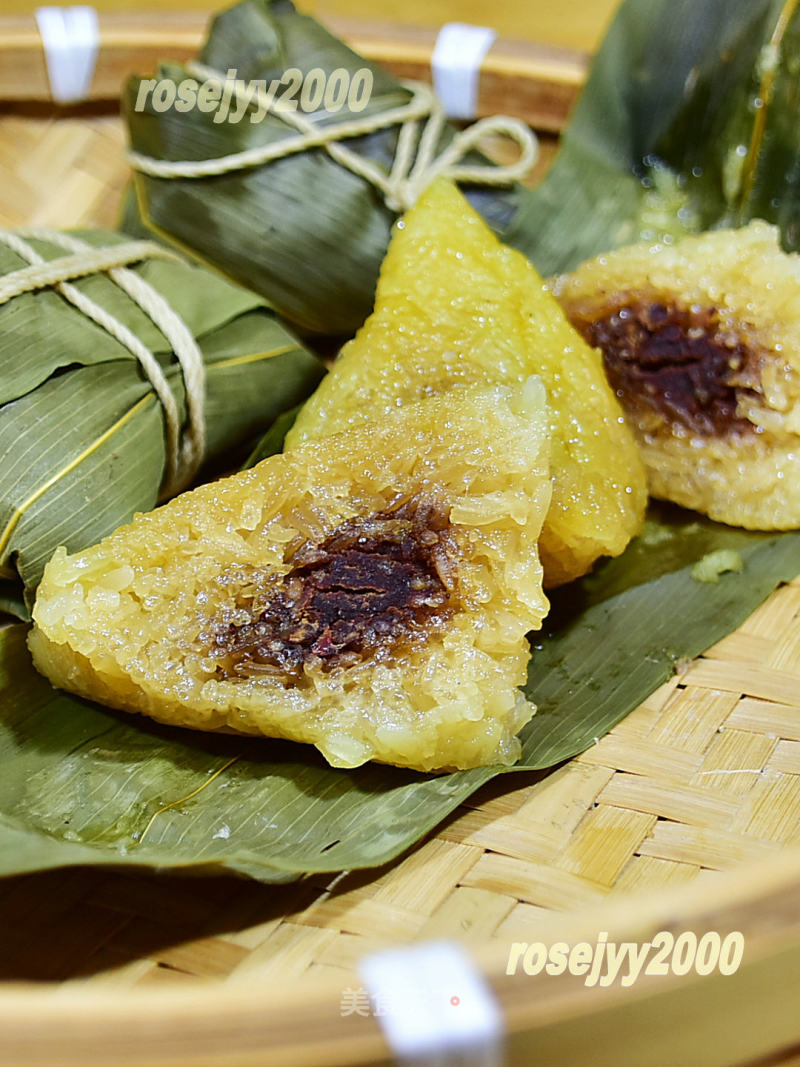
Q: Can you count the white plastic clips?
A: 3